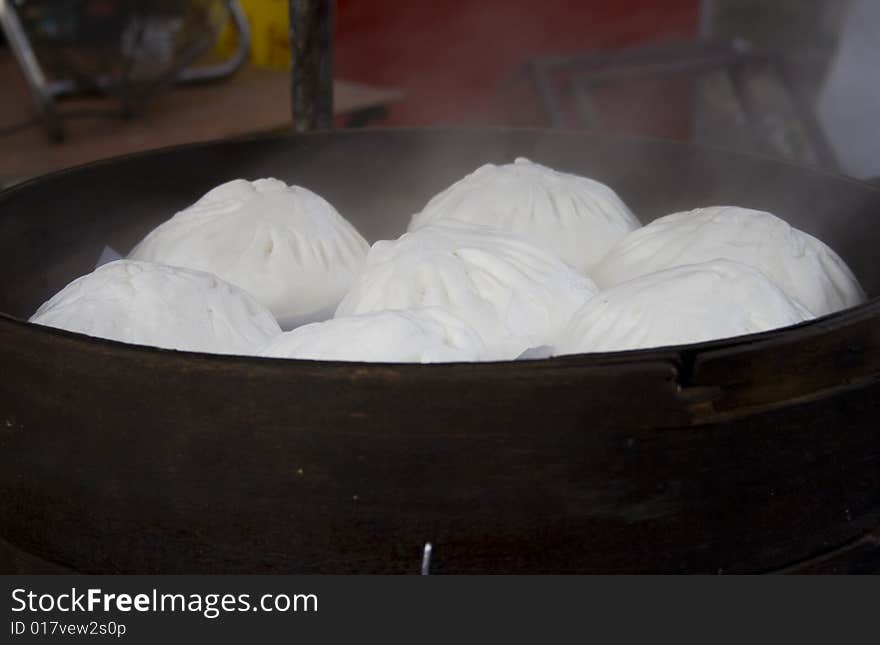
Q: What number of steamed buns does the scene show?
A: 7